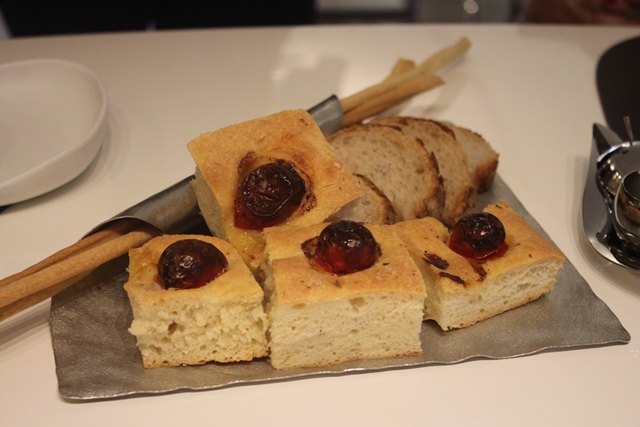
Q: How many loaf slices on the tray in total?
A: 4